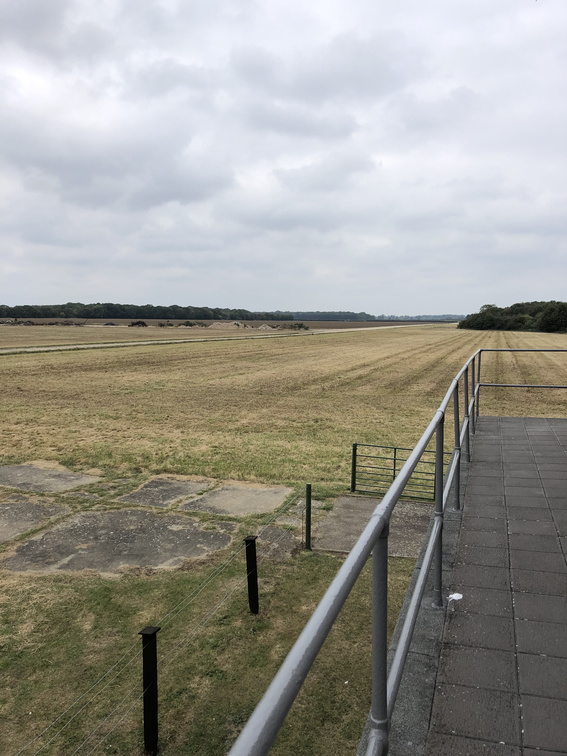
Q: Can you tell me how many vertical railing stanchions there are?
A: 6